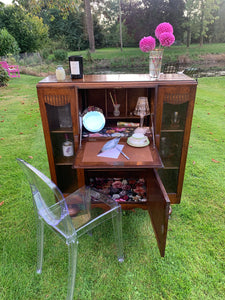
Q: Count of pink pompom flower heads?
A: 3